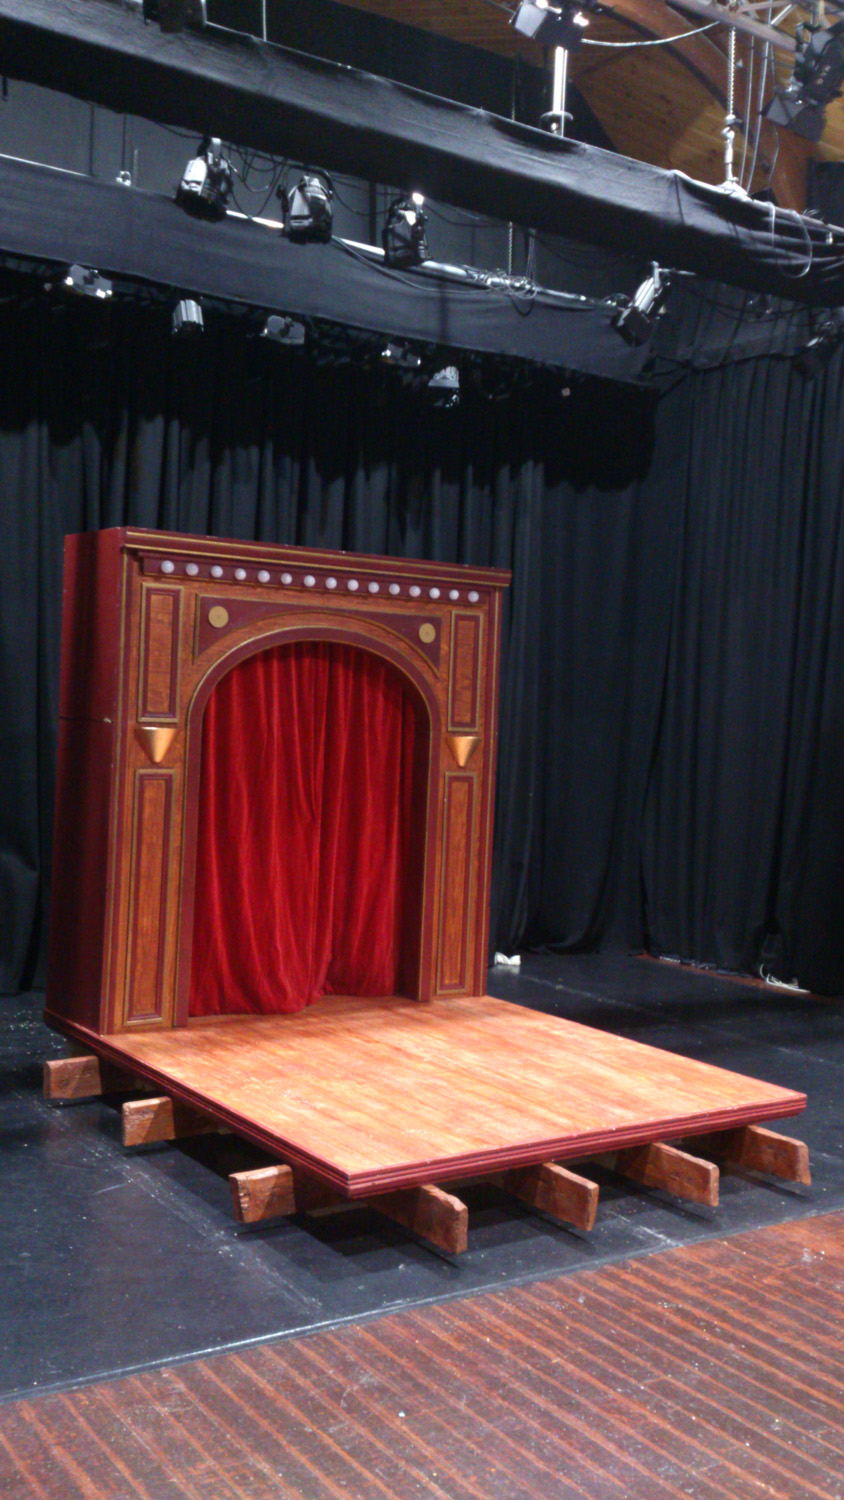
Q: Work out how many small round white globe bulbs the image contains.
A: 15